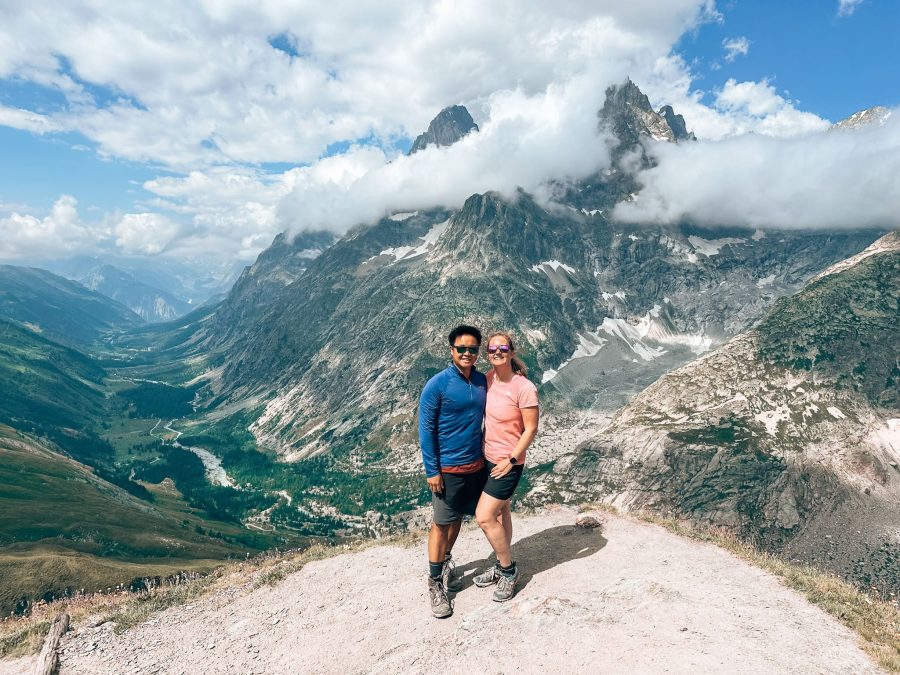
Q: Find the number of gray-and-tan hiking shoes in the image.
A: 4